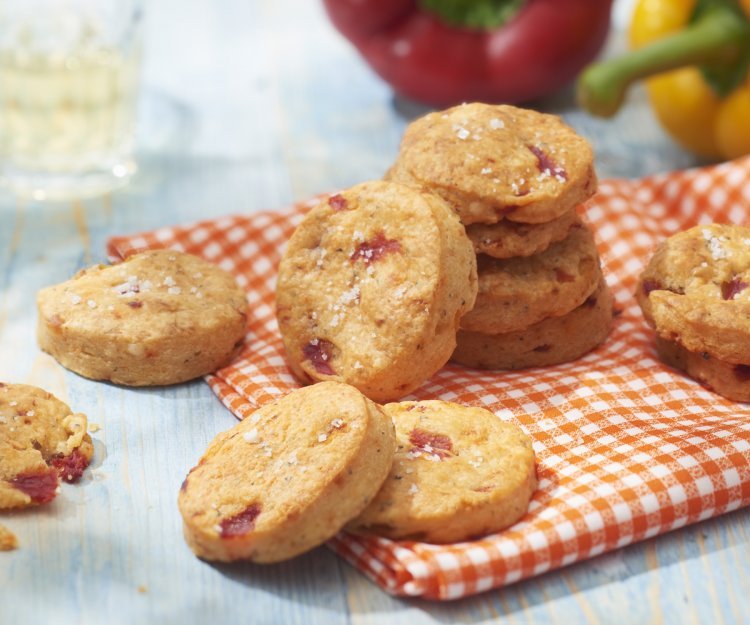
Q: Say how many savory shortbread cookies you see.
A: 11